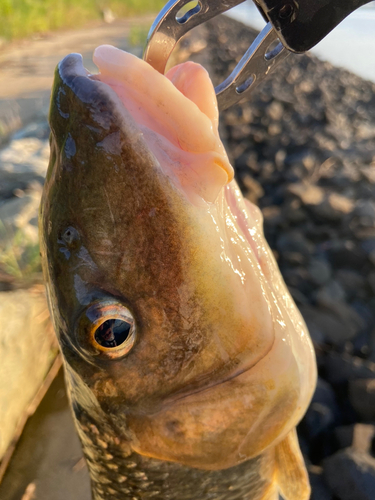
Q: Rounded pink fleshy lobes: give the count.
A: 2